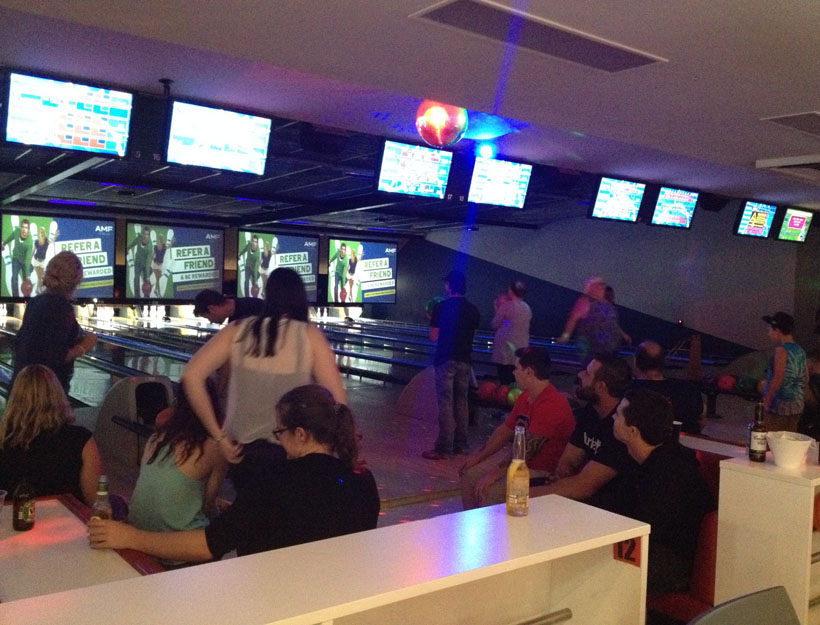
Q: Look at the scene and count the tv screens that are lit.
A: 12